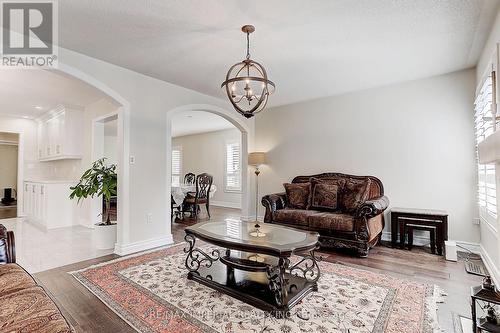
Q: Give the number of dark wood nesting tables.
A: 3